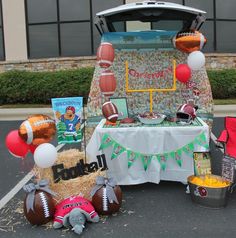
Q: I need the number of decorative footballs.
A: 7